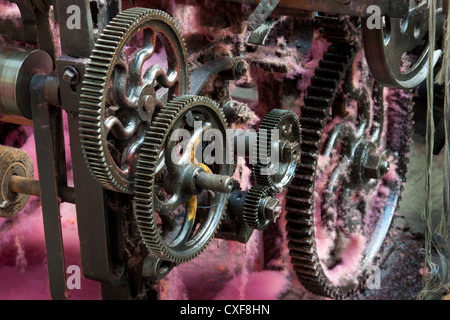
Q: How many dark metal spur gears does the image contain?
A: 5